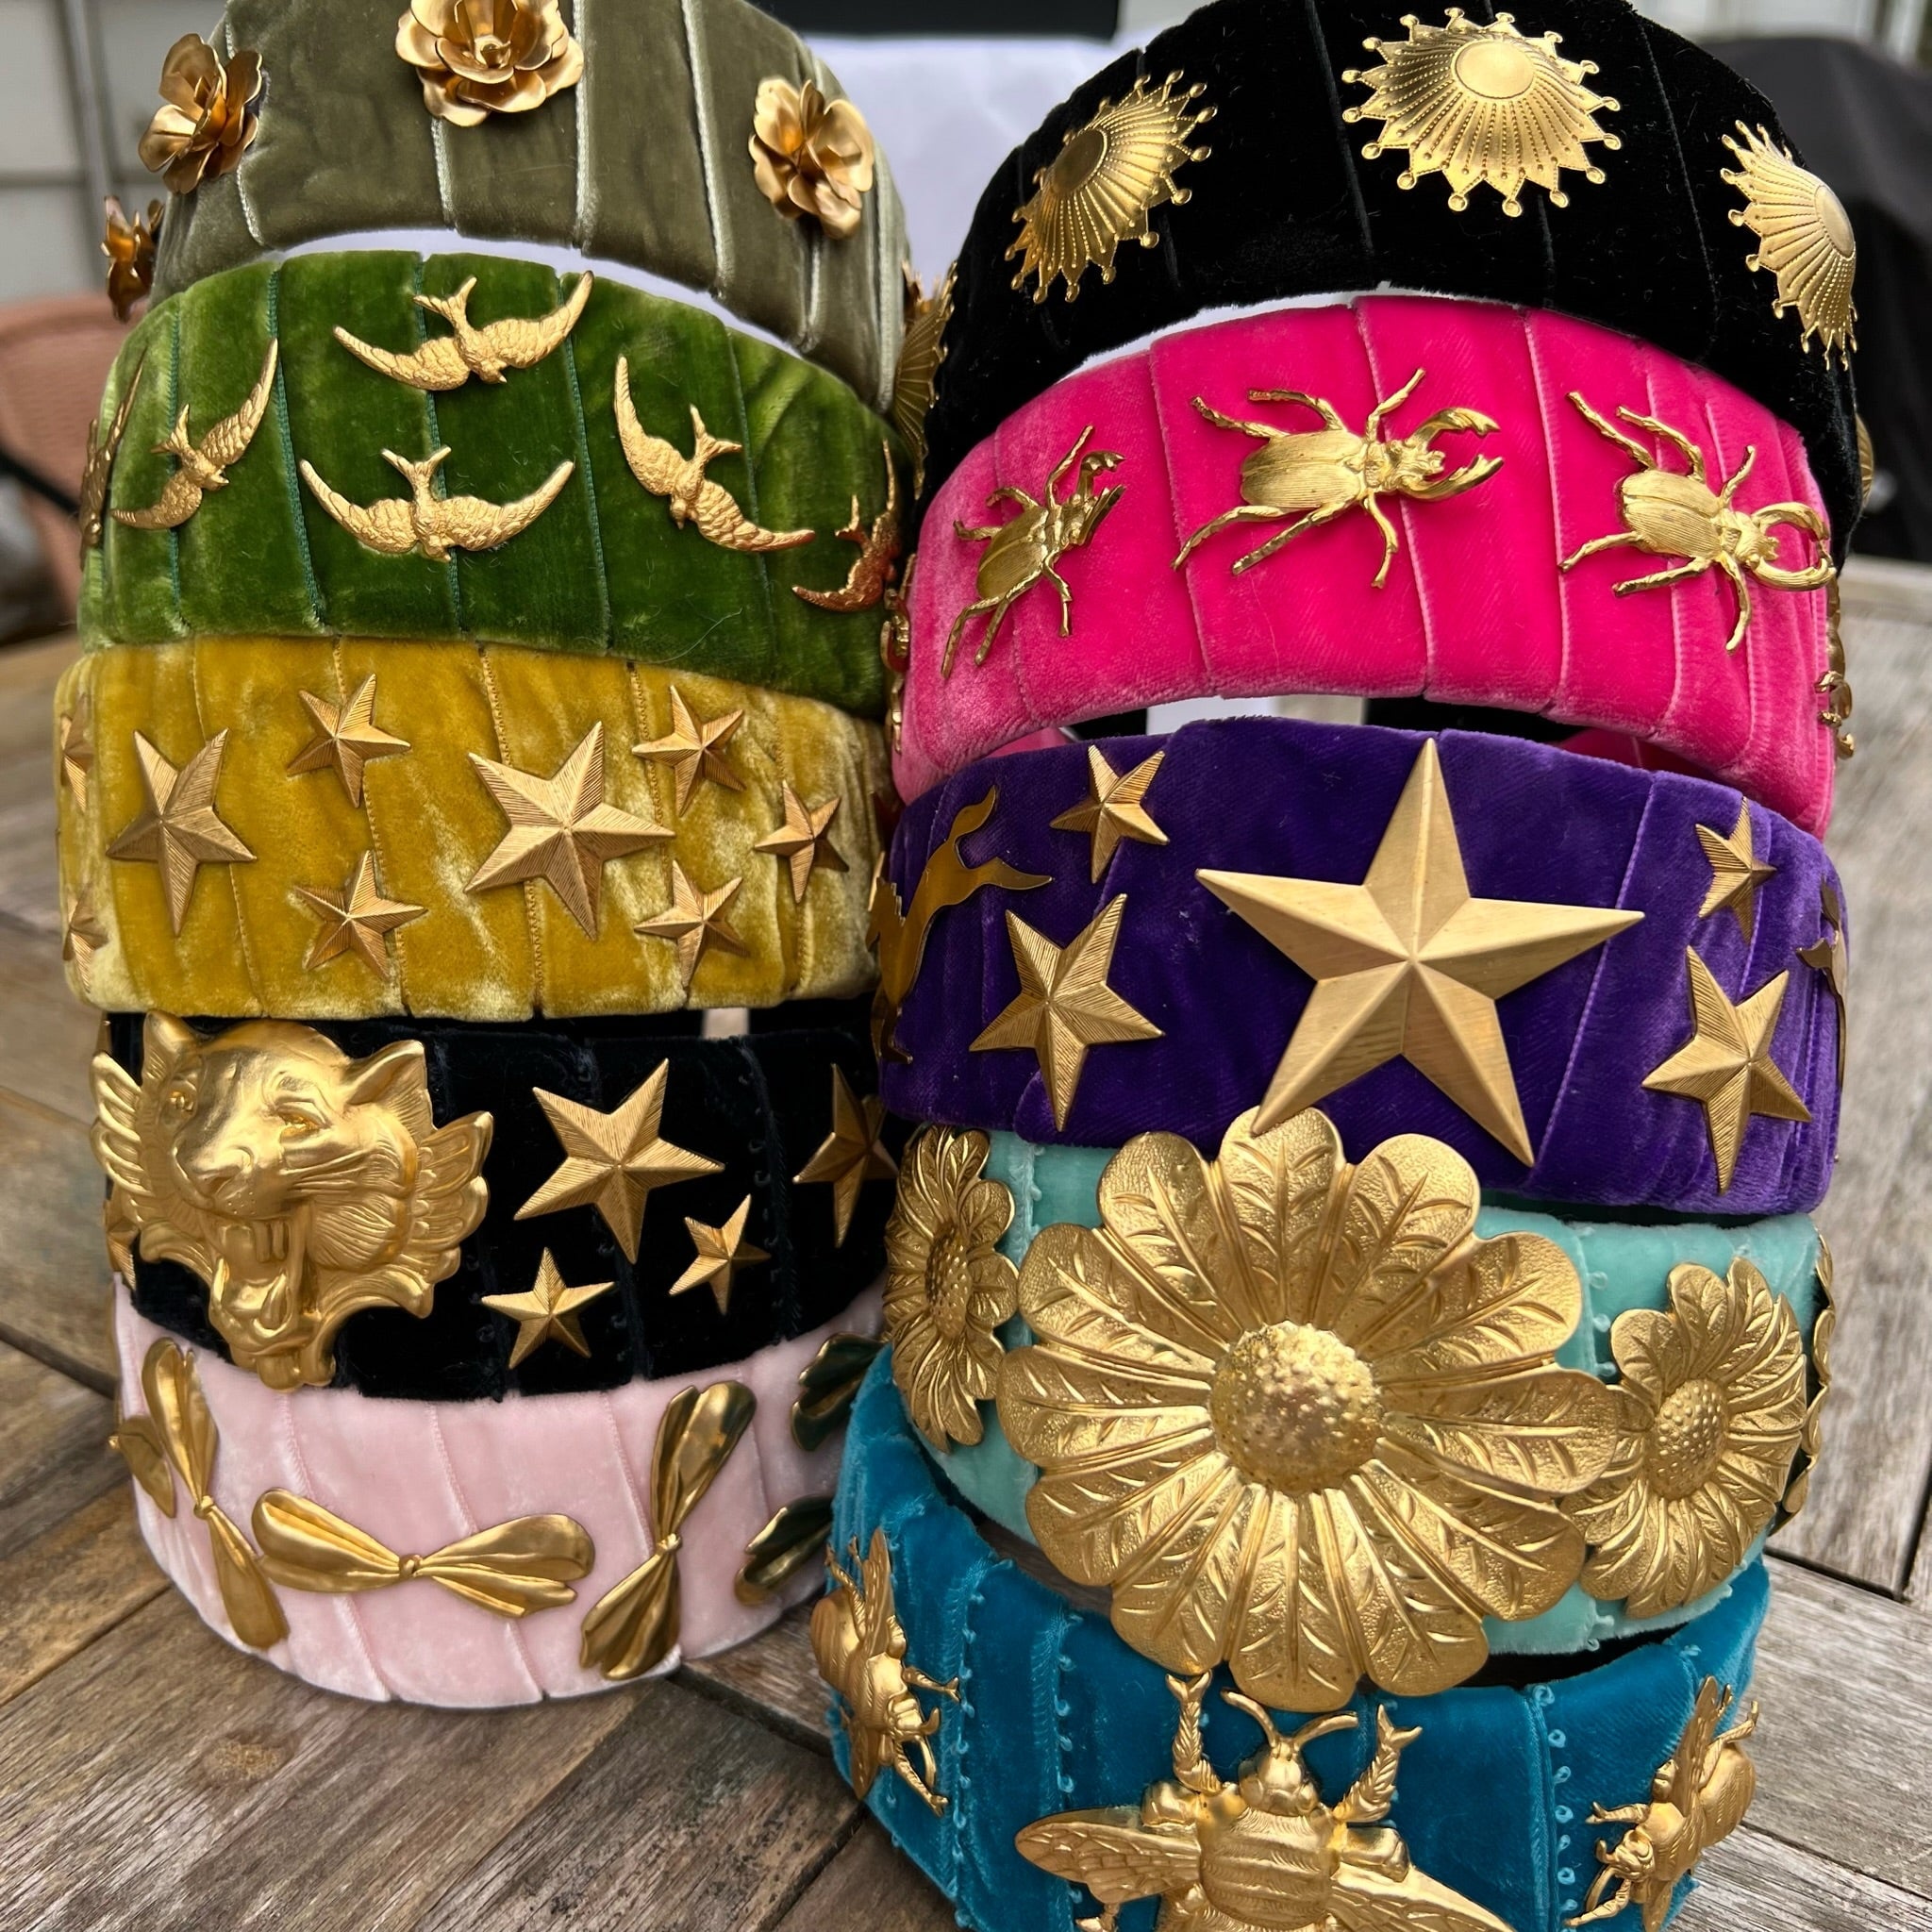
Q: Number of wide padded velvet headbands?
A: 10